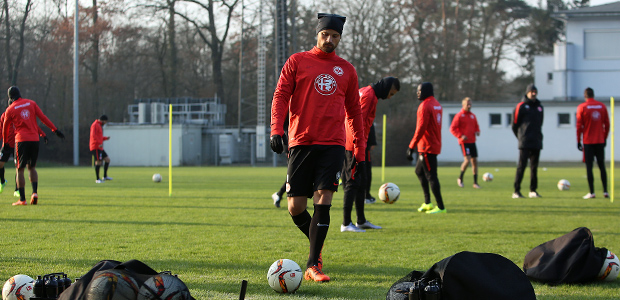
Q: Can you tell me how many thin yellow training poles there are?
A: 3